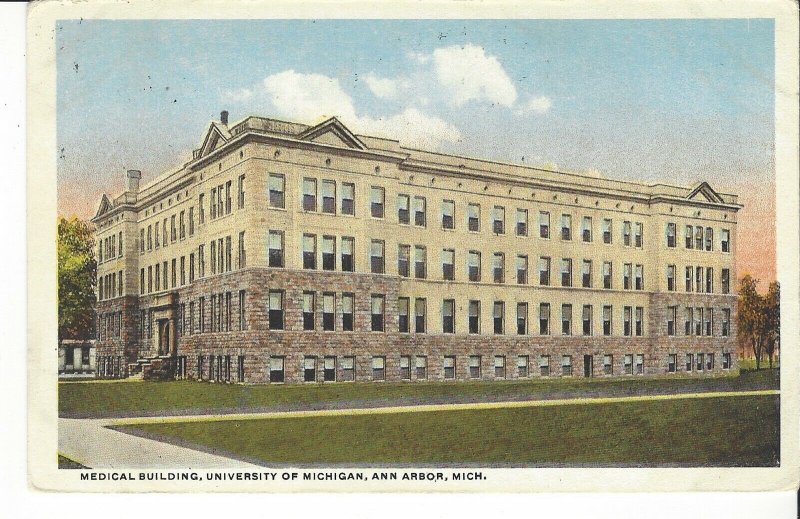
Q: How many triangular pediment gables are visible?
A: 4